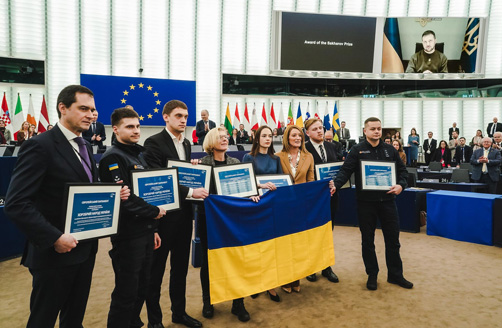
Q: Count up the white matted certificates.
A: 7